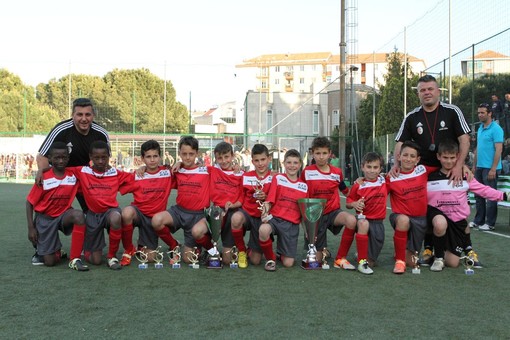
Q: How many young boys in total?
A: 11